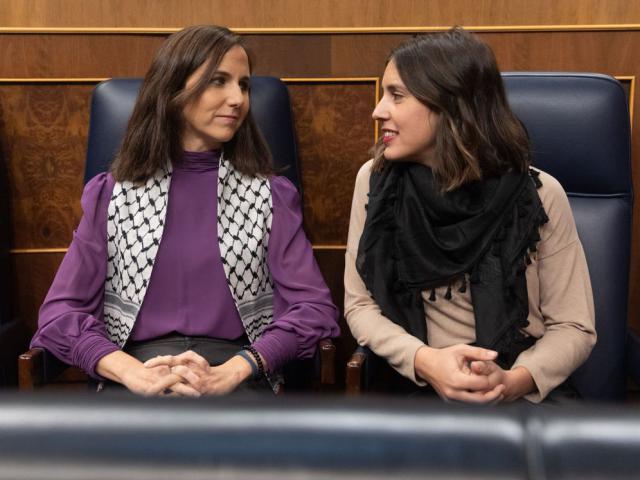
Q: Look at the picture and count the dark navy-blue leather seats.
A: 2